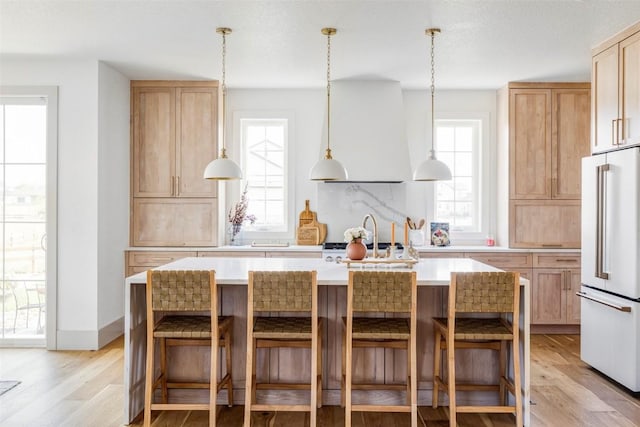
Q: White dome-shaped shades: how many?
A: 3